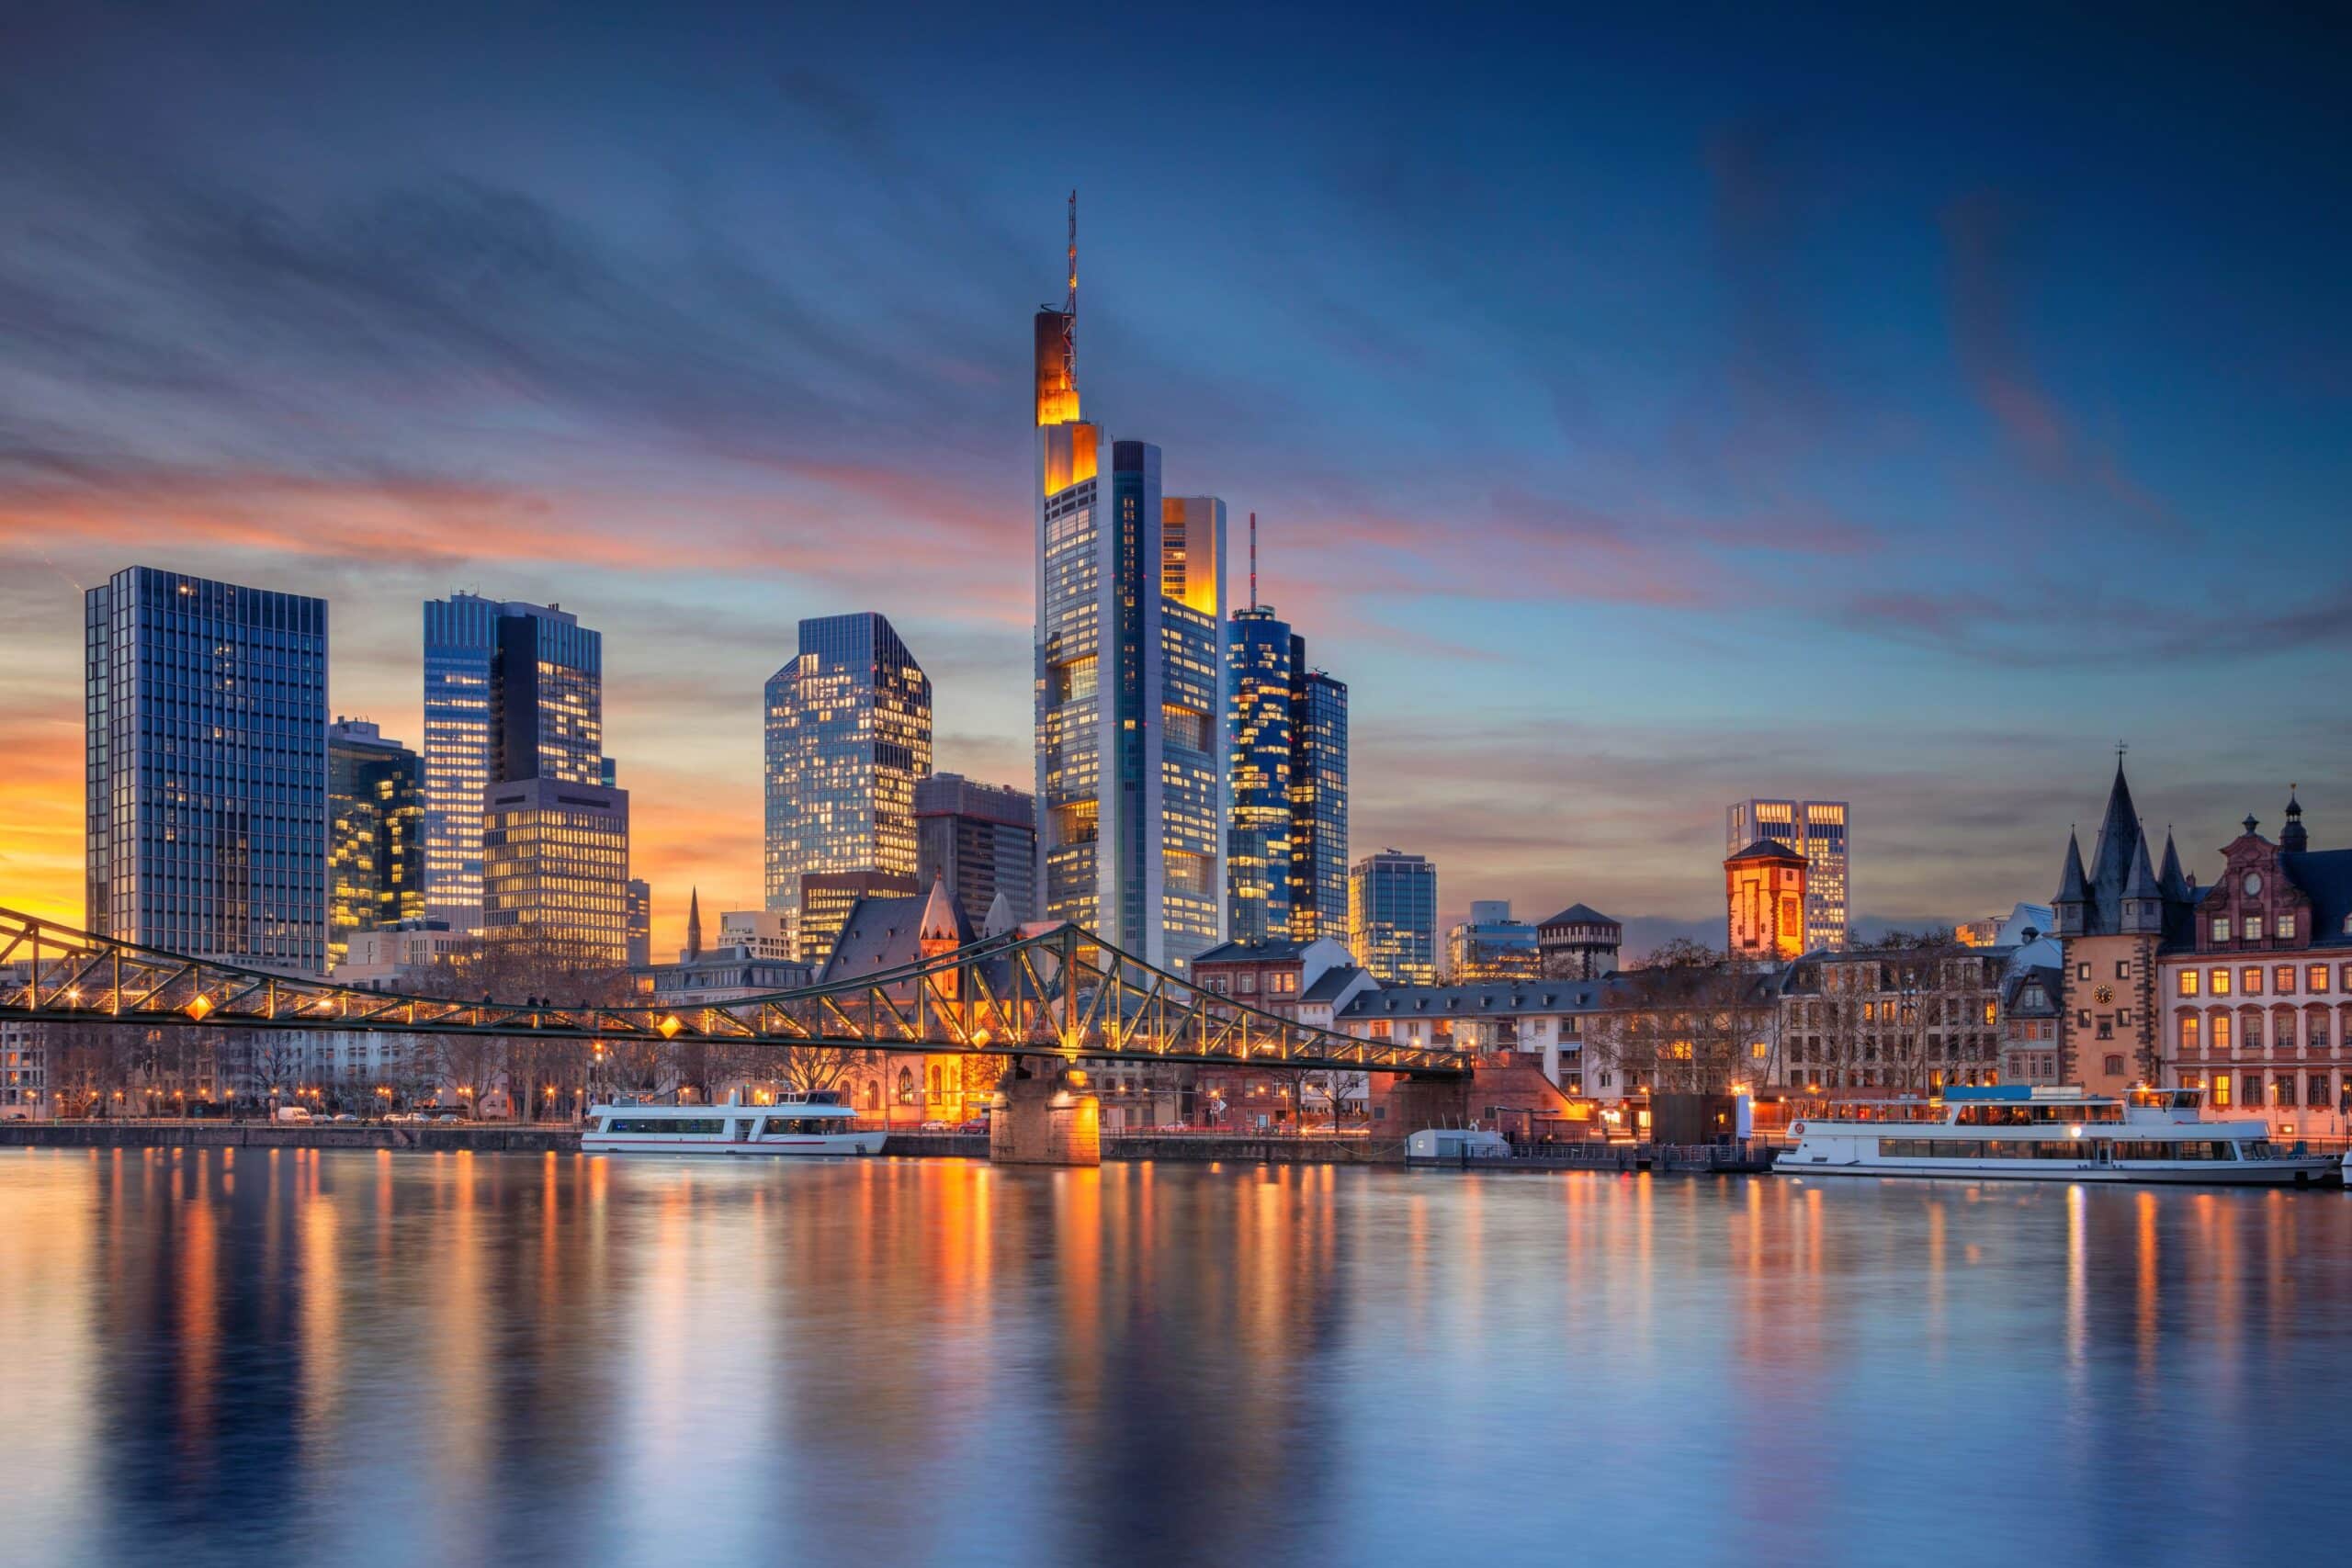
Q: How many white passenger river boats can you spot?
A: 2